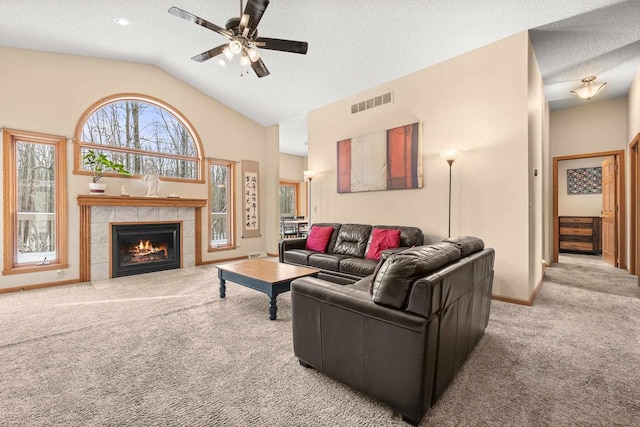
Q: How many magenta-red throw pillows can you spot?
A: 2